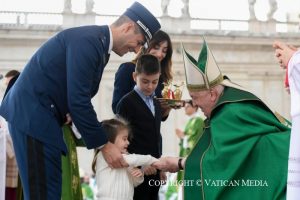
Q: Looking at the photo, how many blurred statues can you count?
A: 6